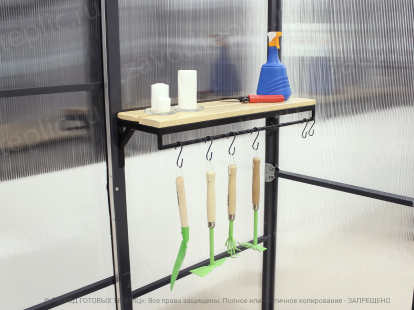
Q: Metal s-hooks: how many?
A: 6